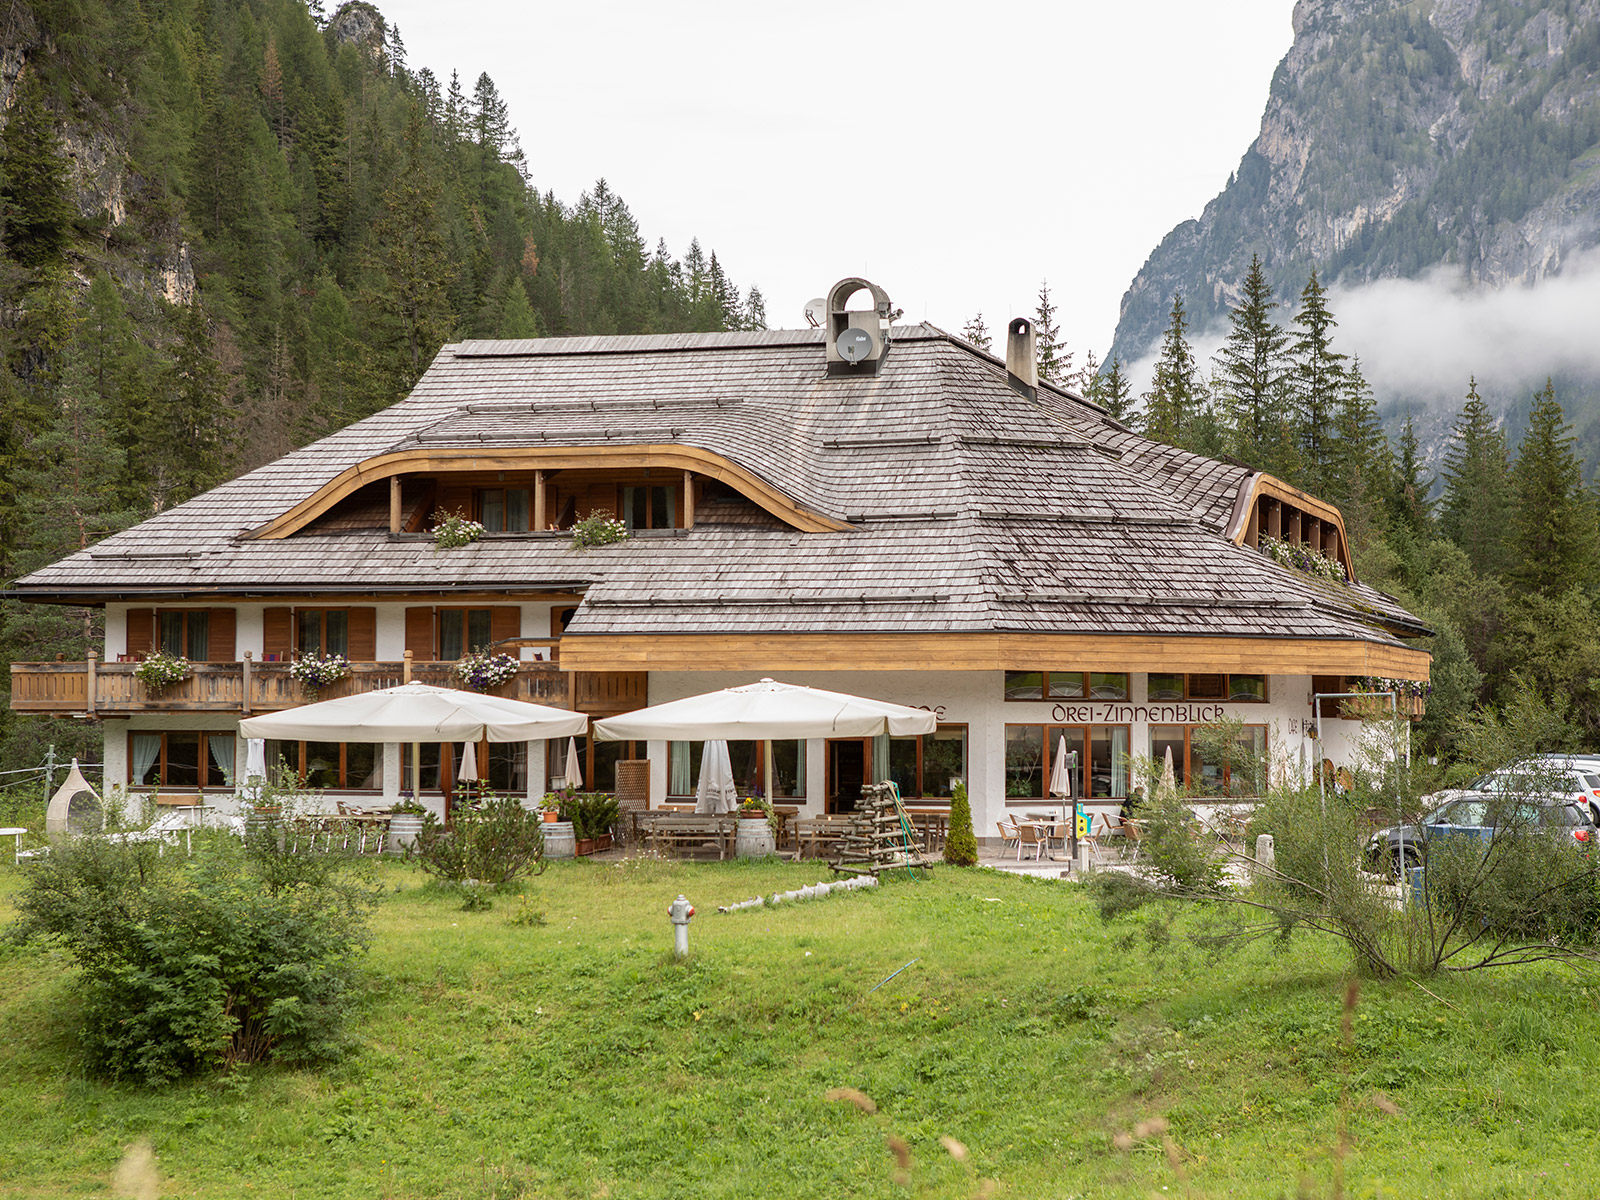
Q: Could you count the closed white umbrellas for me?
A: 6